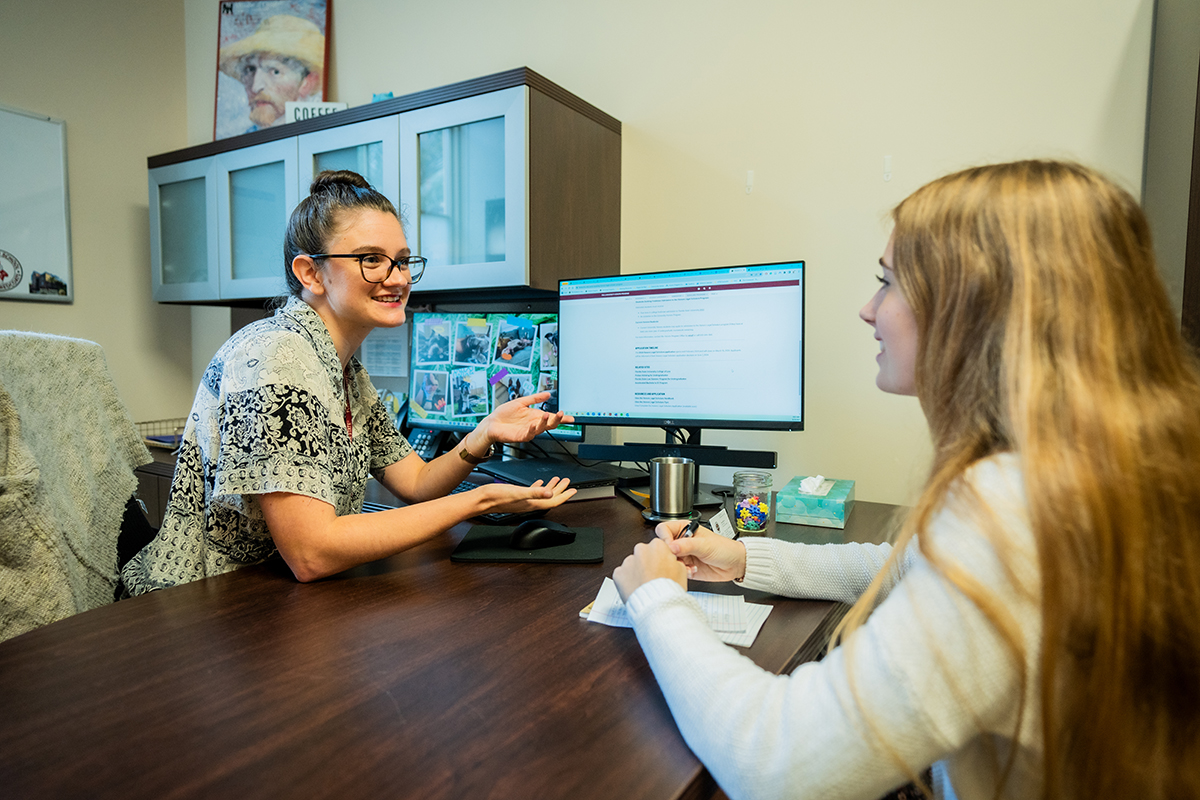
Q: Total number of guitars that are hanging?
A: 0